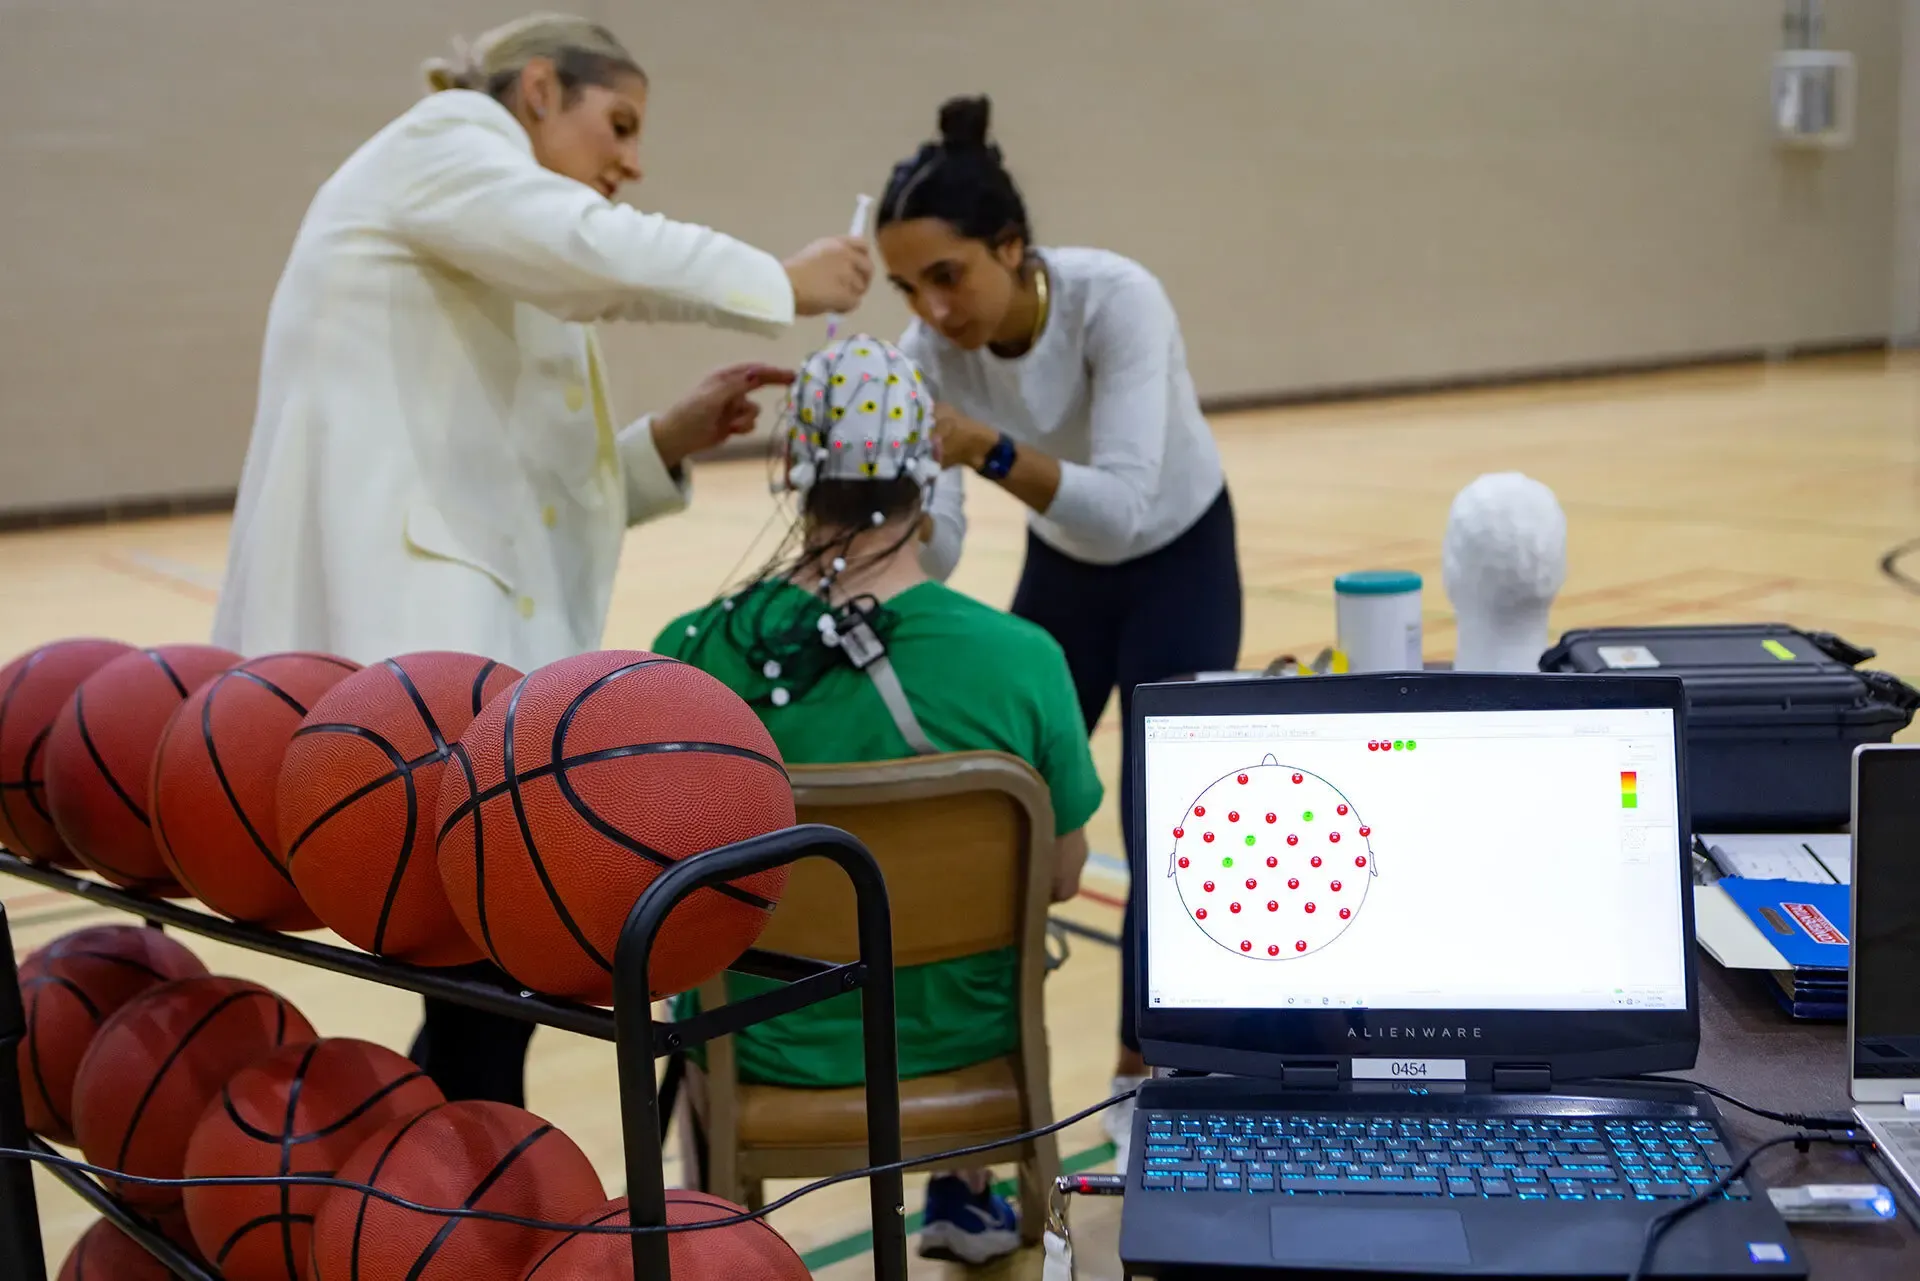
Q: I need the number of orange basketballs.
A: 11